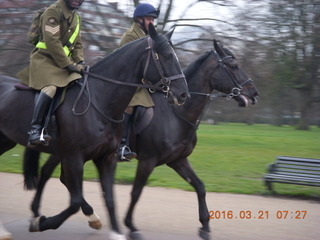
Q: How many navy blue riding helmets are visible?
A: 1